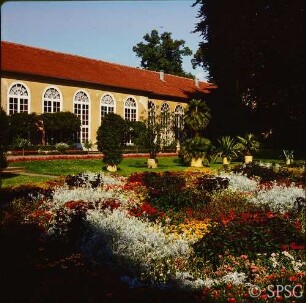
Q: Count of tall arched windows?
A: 8